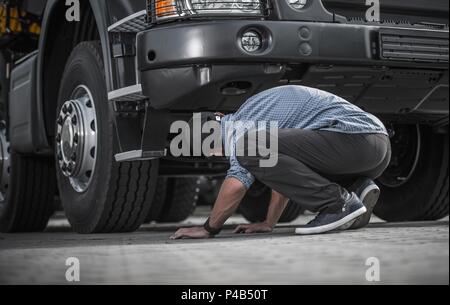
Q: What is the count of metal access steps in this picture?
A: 3